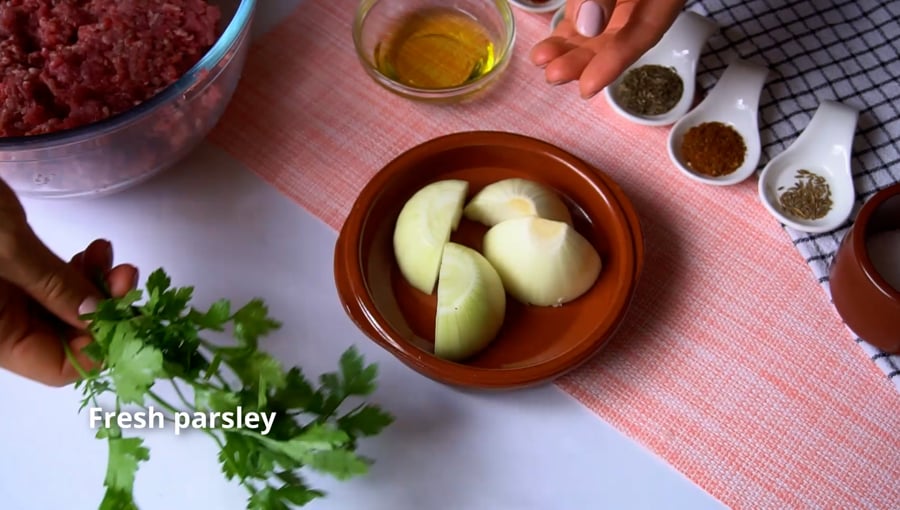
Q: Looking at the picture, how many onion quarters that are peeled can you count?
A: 4